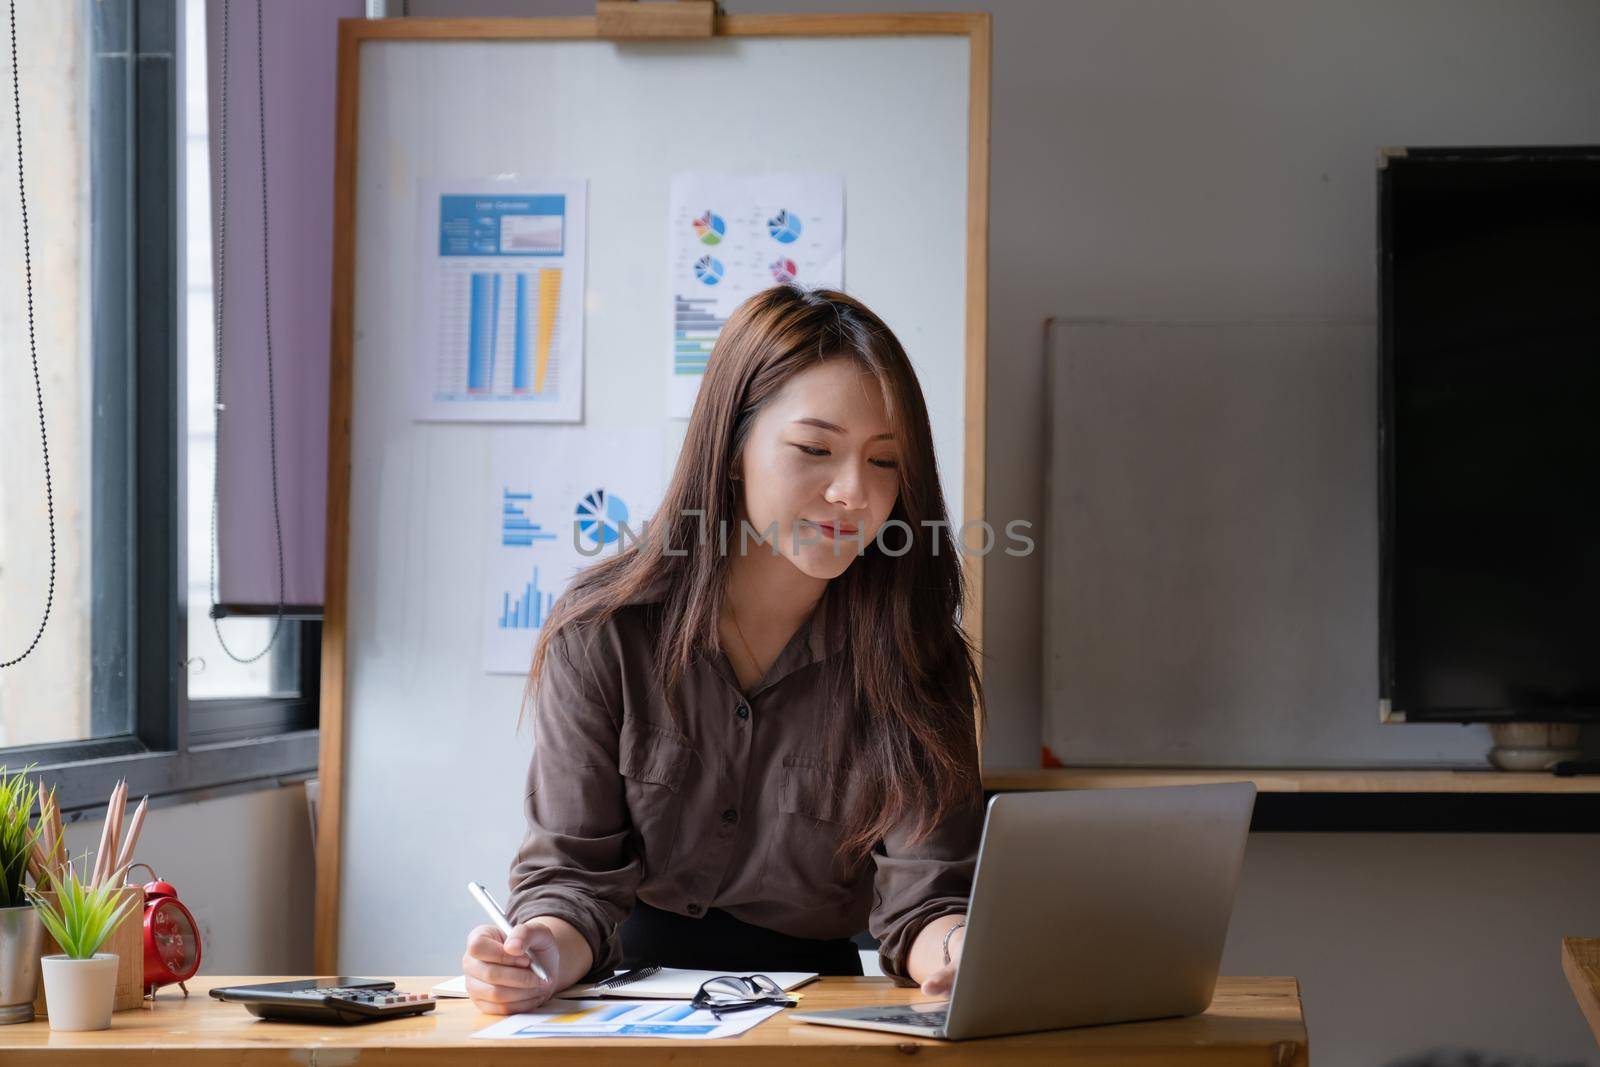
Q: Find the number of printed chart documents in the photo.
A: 4